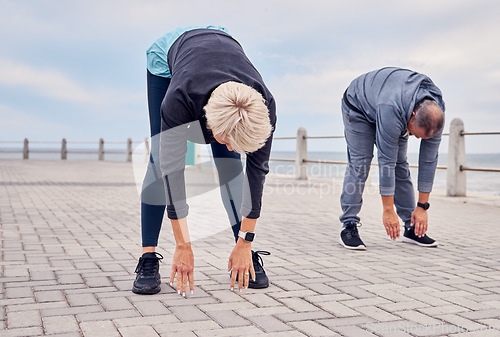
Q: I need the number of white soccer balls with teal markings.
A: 0